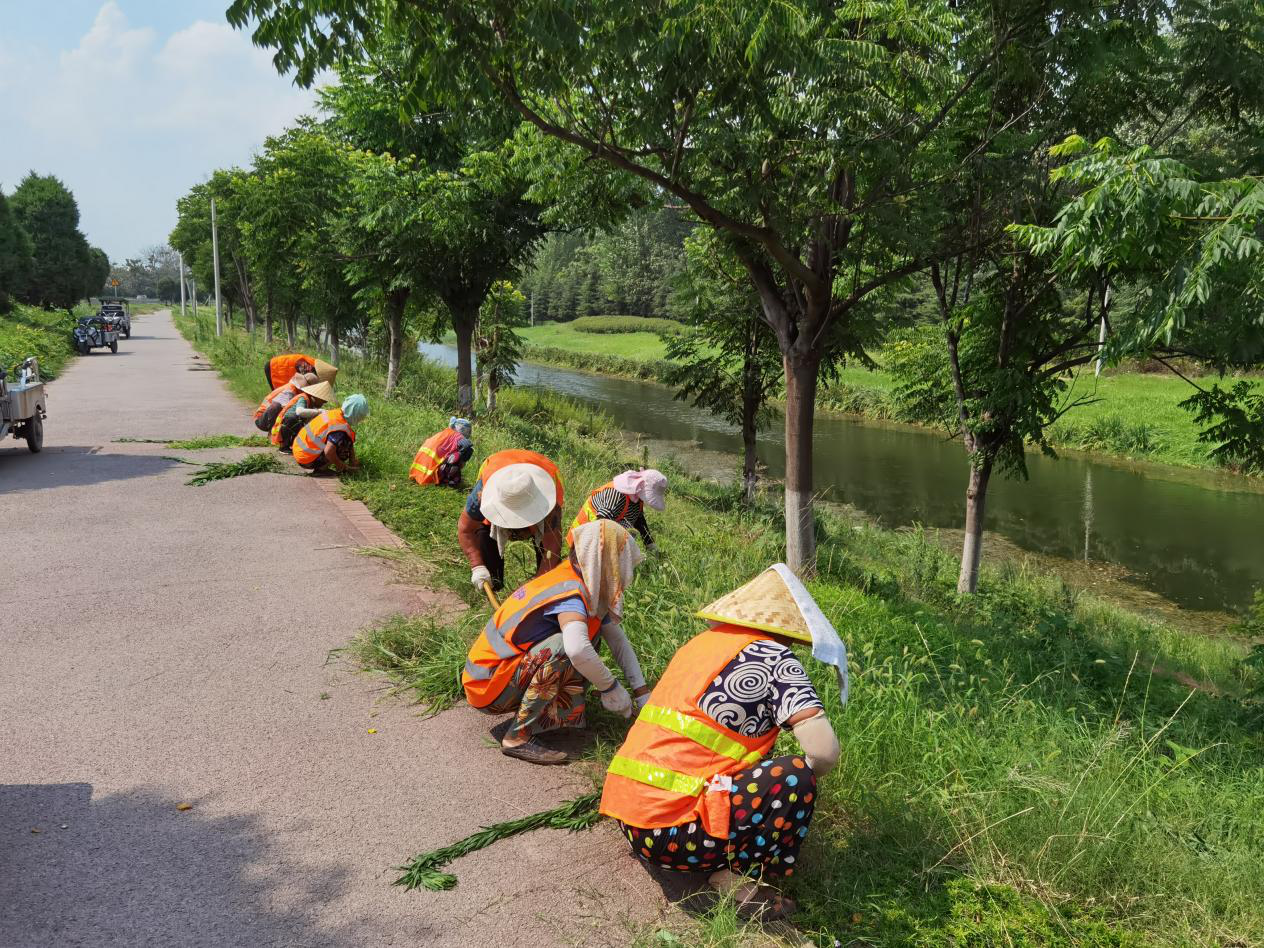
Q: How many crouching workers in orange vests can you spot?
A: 9